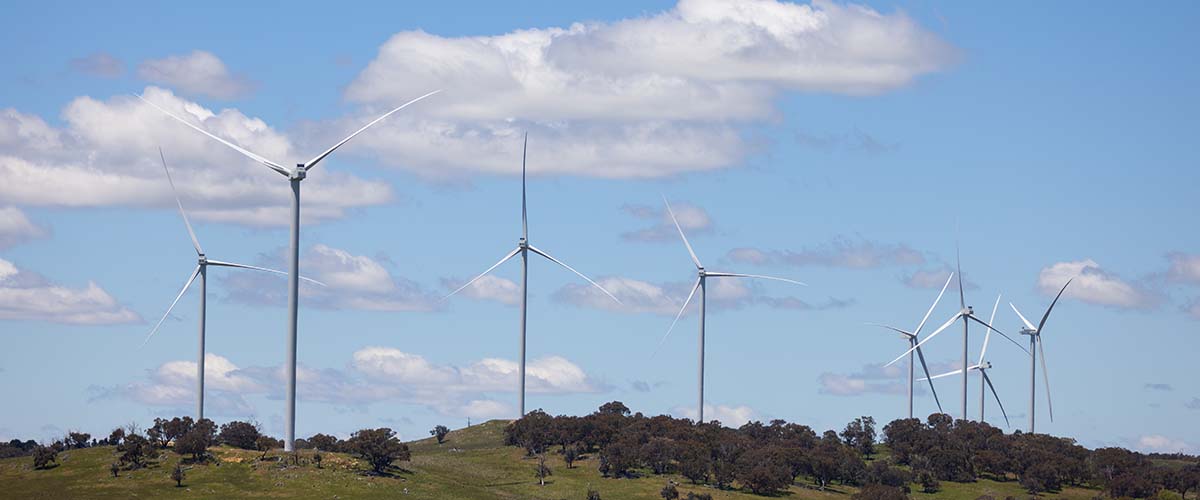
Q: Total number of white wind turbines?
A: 8